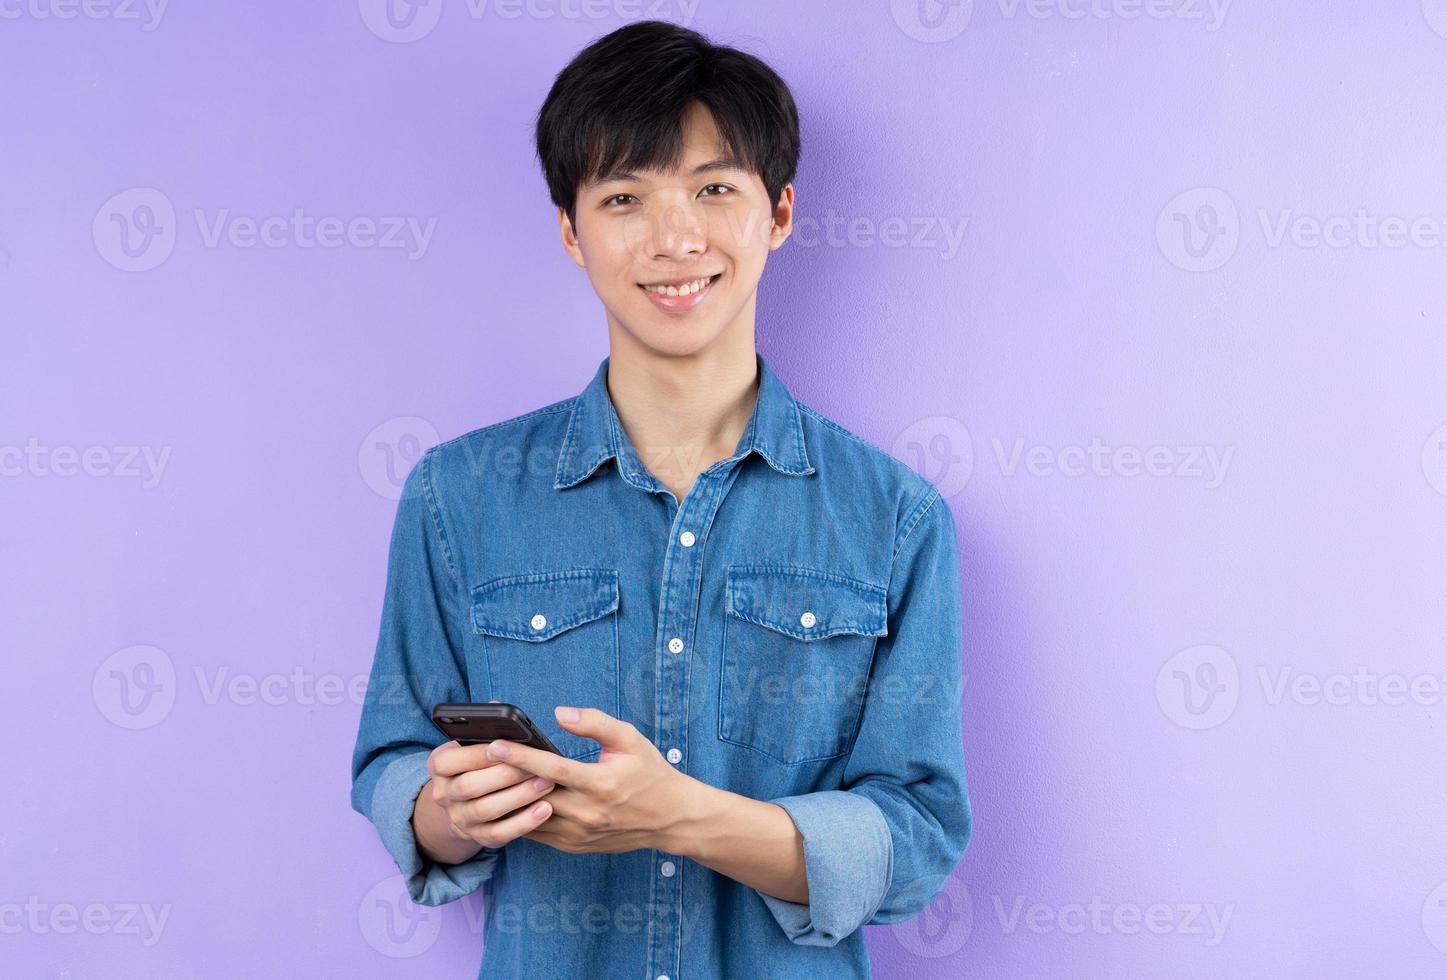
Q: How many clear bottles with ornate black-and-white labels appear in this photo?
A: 0